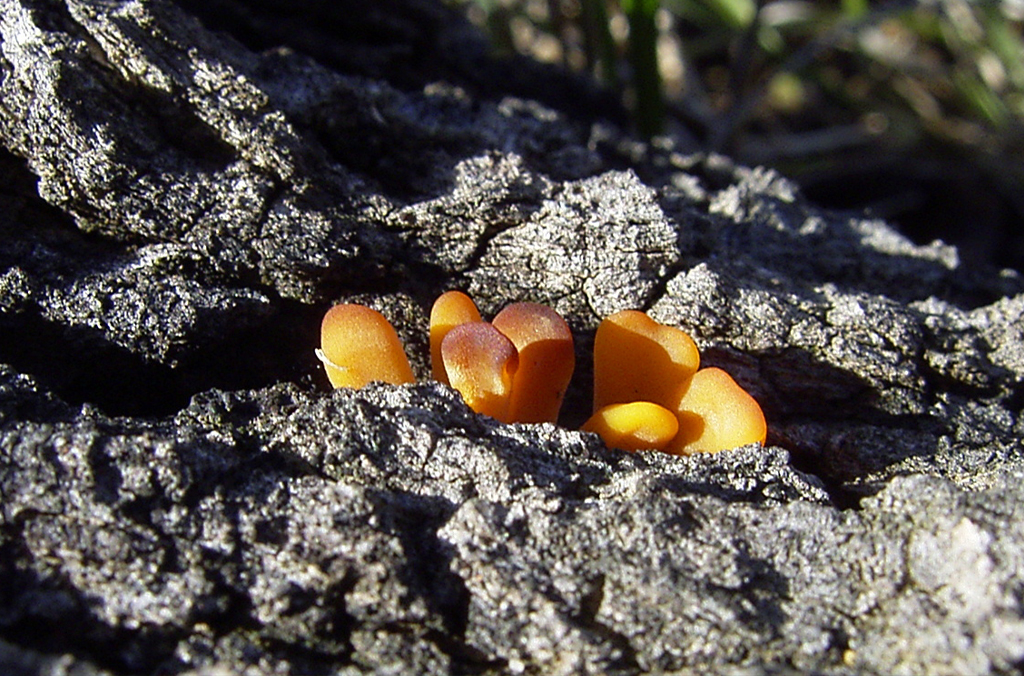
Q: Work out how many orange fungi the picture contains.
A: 7